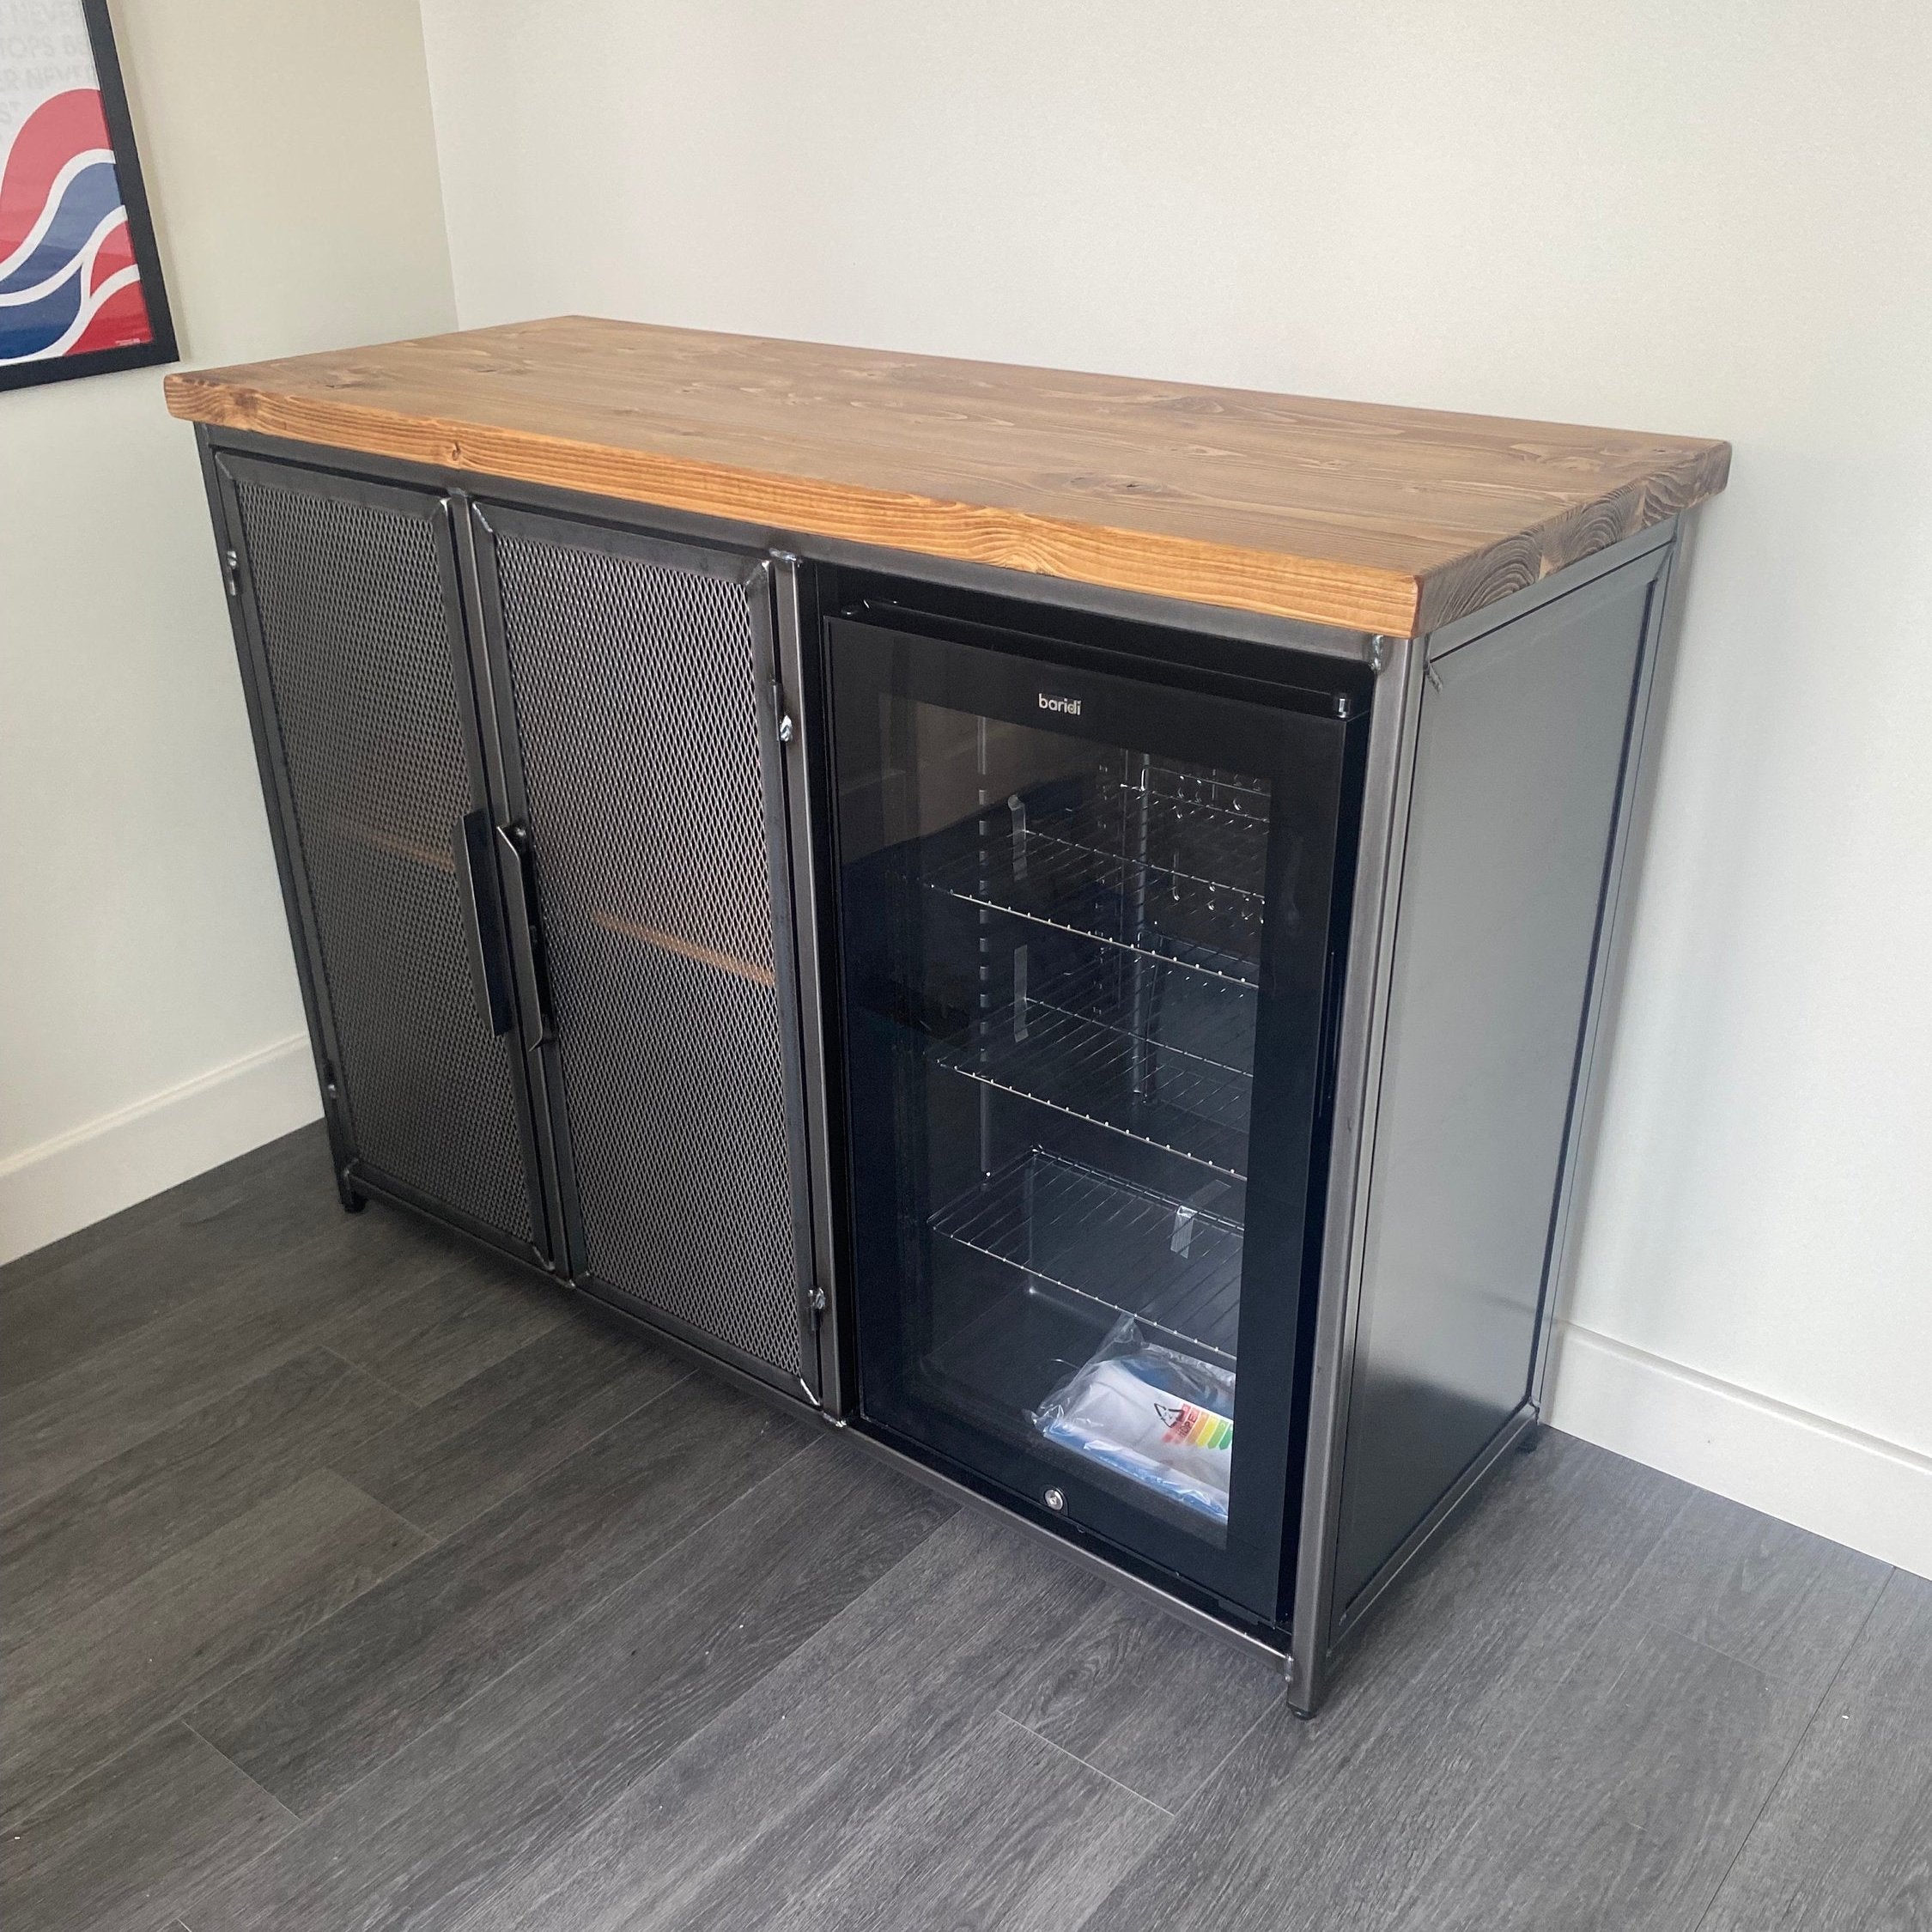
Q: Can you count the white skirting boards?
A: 2